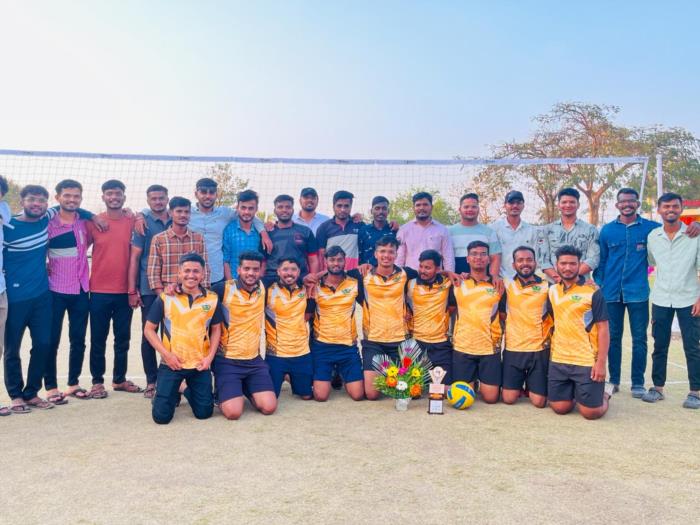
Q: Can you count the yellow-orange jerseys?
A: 9